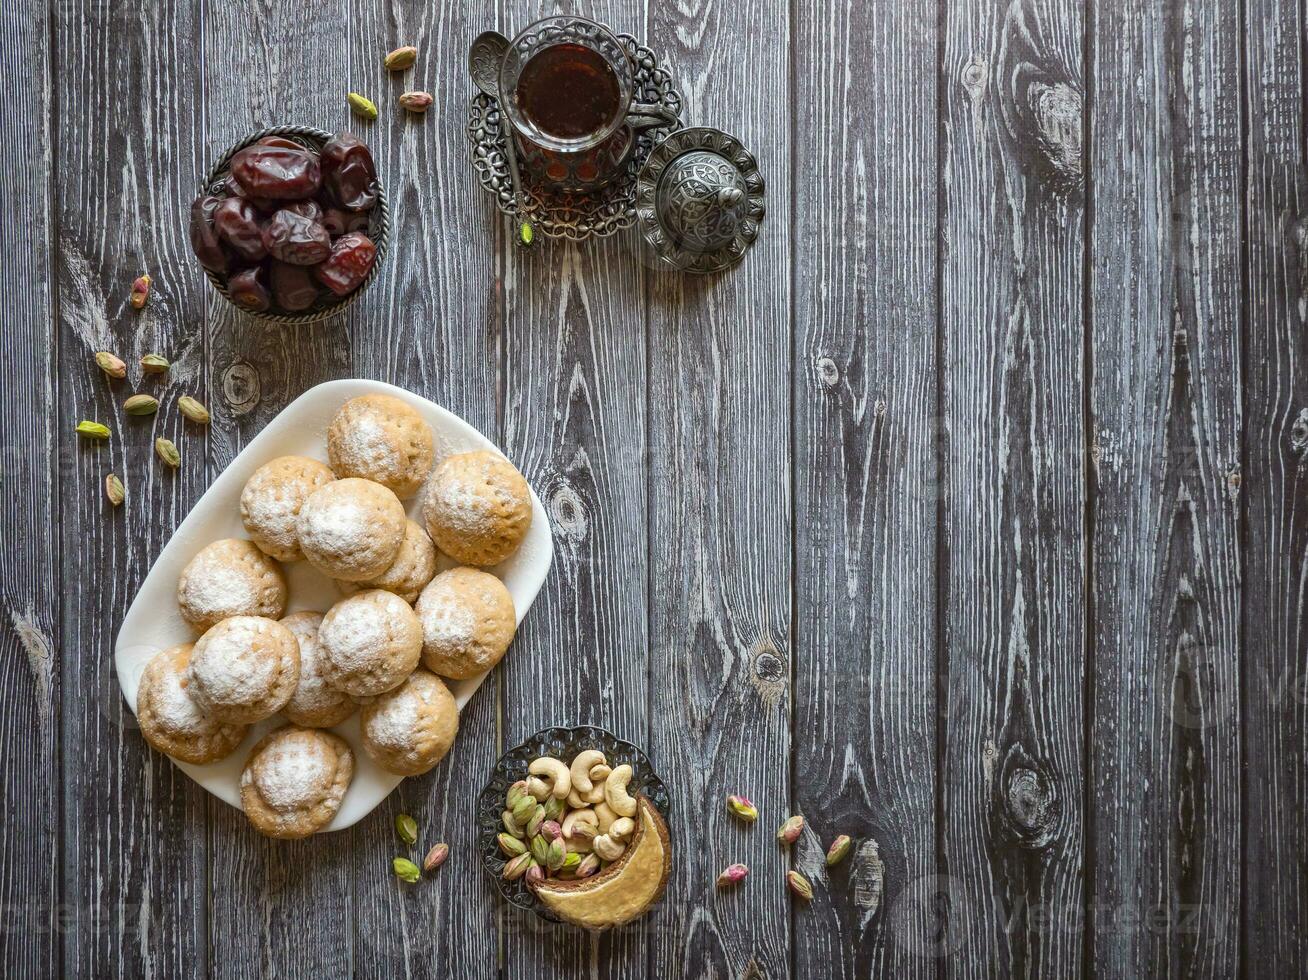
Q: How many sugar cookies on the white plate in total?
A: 13